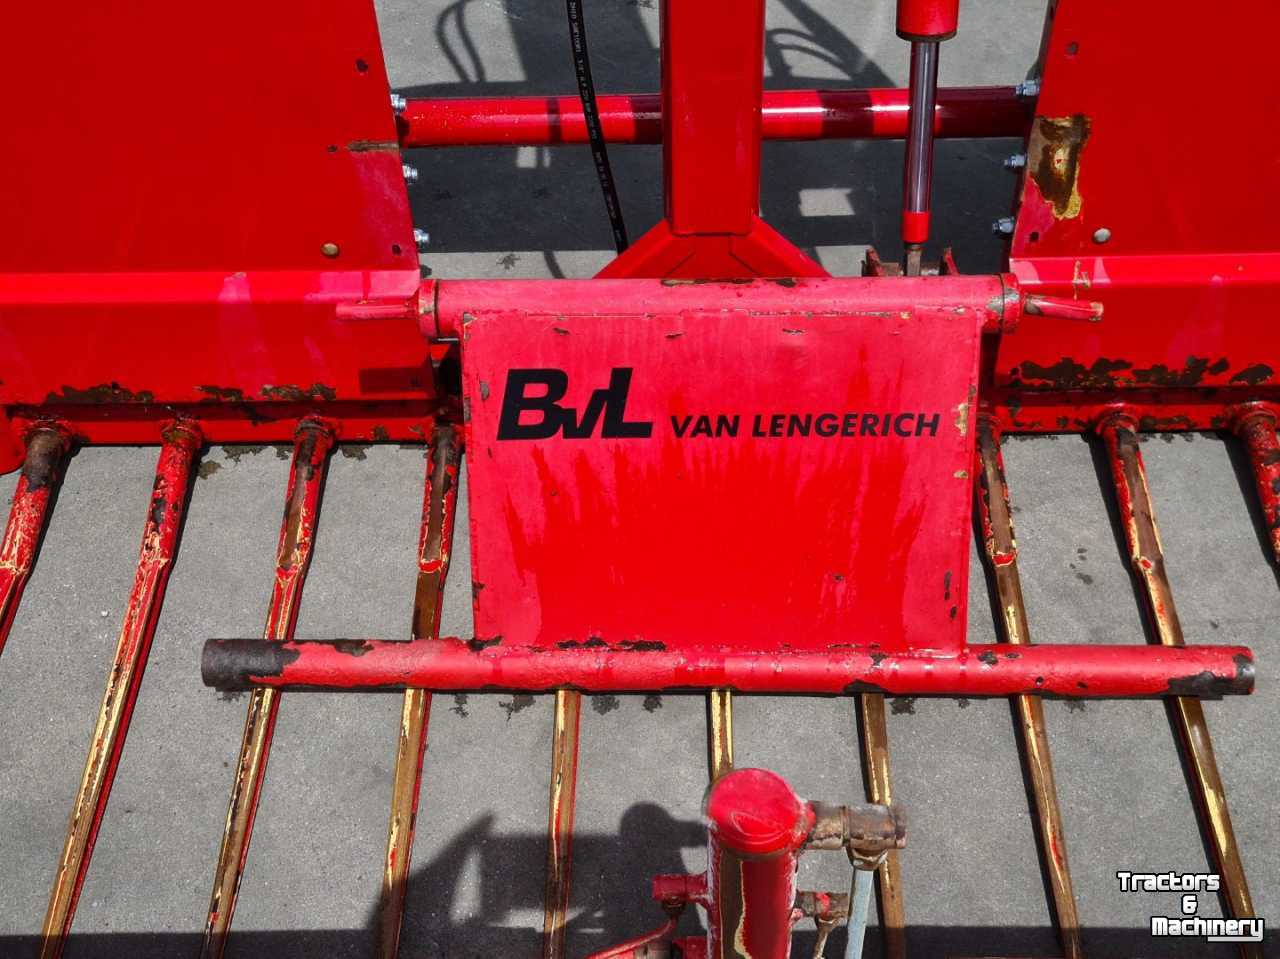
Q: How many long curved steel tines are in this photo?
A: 10